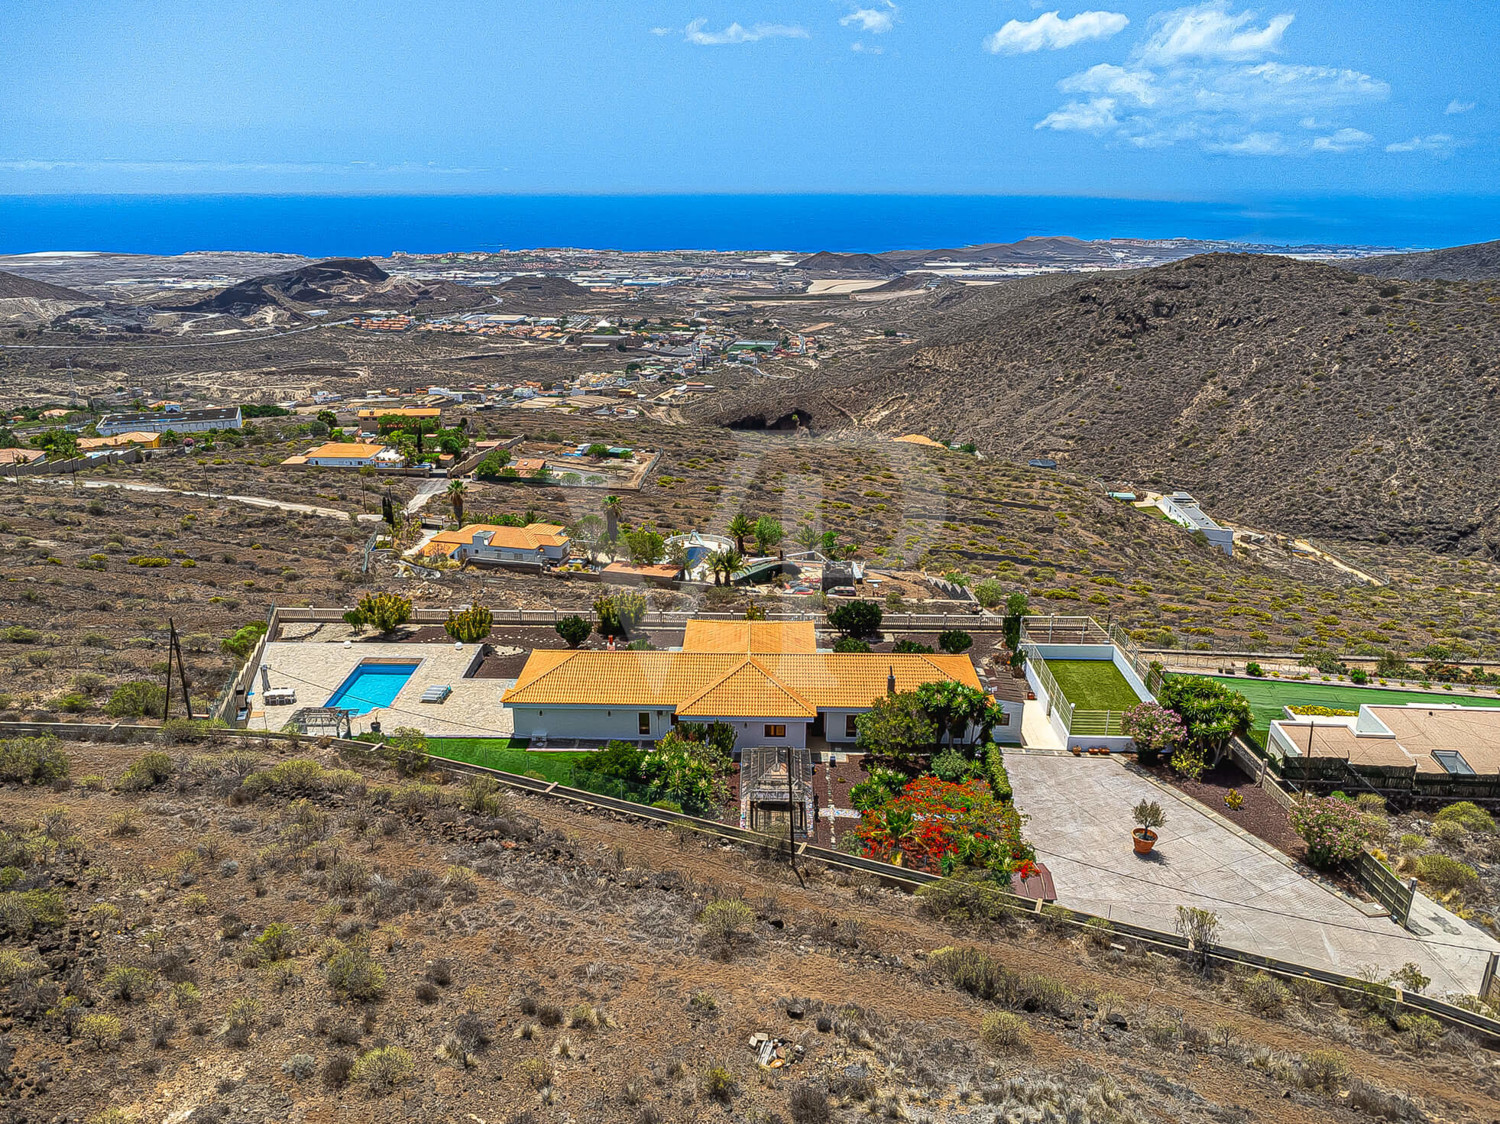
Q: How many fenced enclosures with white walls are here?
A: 1